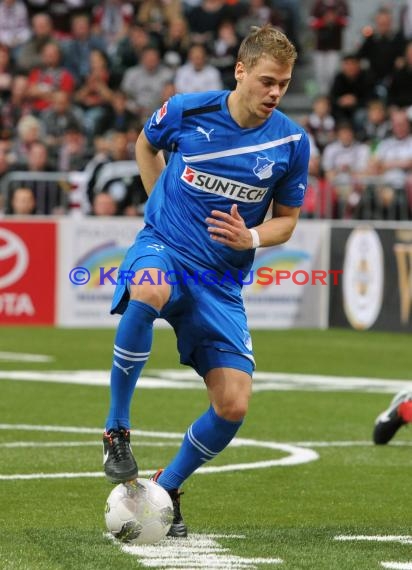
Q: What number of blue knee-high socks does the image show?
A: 2